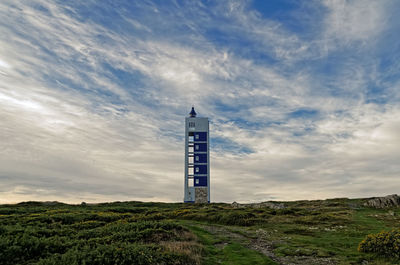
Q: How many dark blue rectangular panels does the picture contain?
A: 5